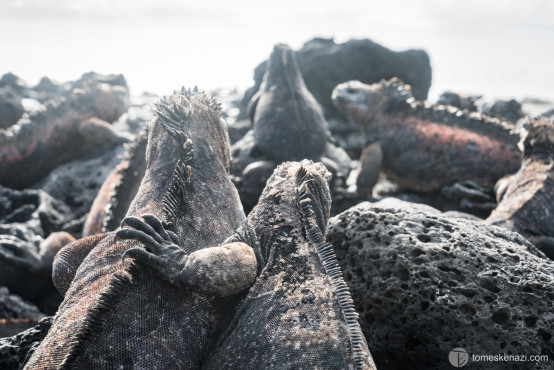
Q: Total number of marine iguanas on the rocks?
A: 7